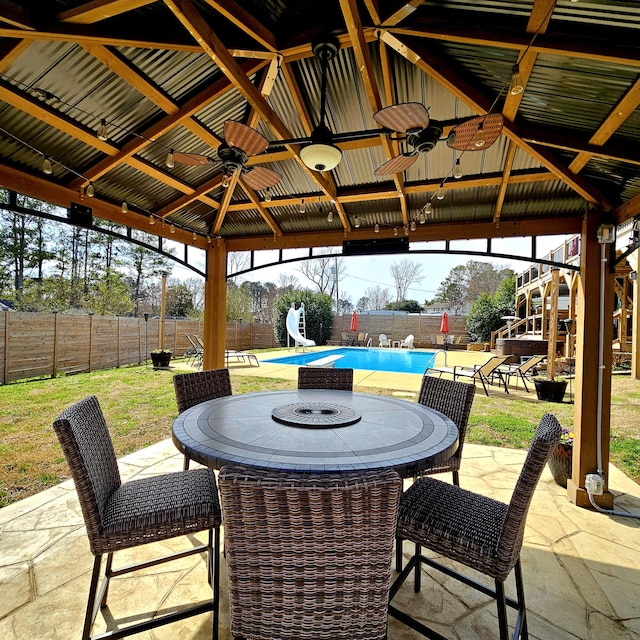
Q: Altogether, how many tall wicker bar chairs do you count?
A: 6